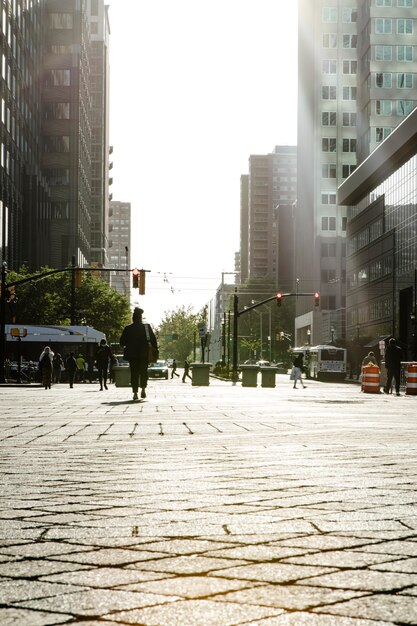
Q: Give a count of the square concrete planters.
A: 4